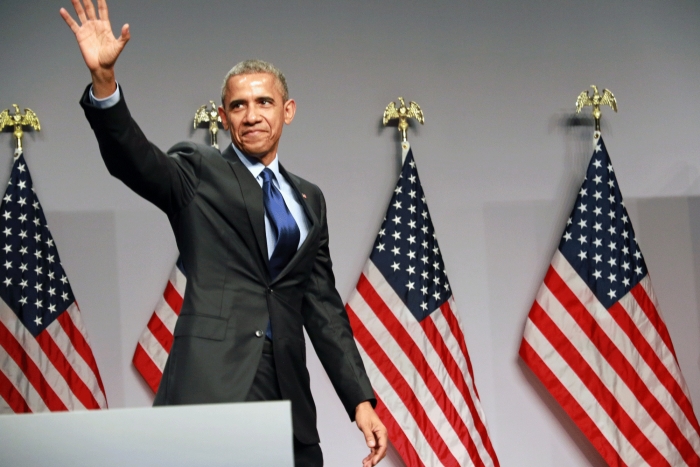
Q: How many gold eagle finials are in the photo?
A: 4